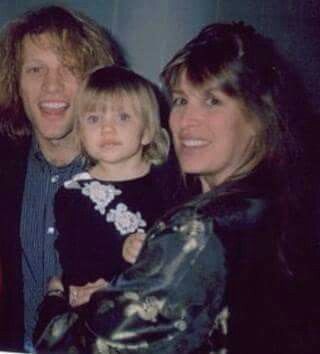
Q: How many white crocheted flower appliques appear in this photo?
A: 2